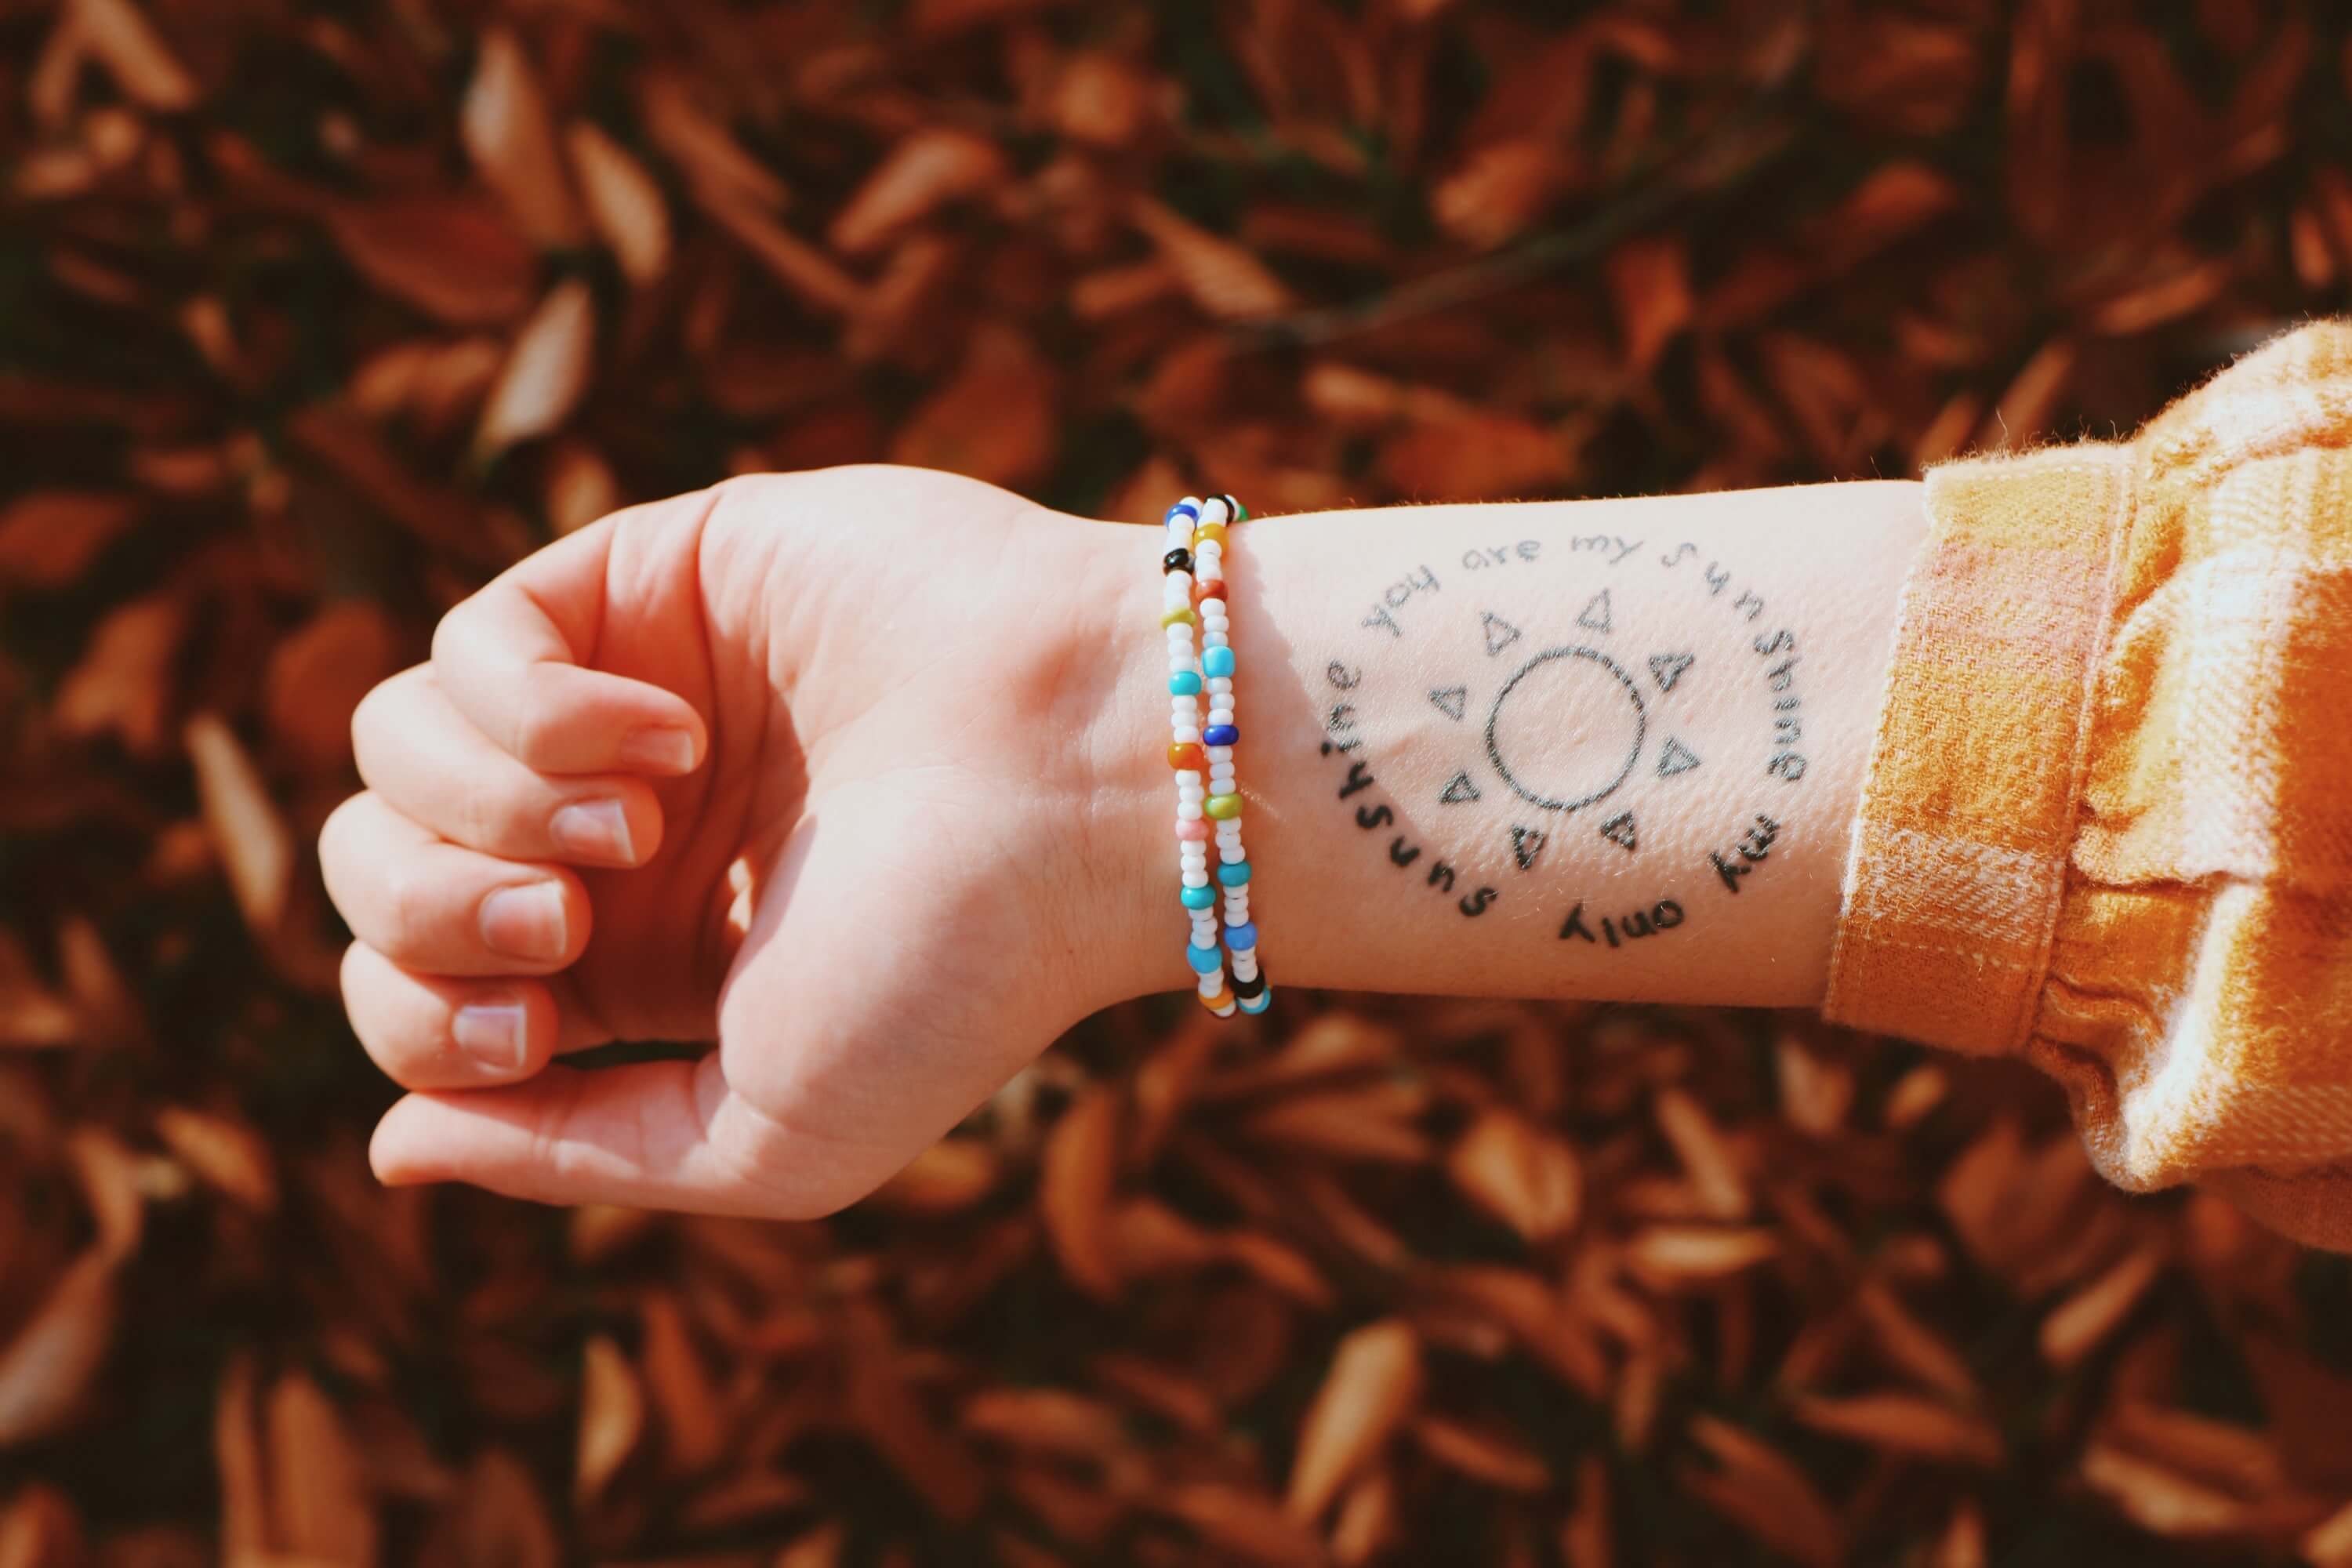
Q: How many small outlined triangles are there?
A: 8